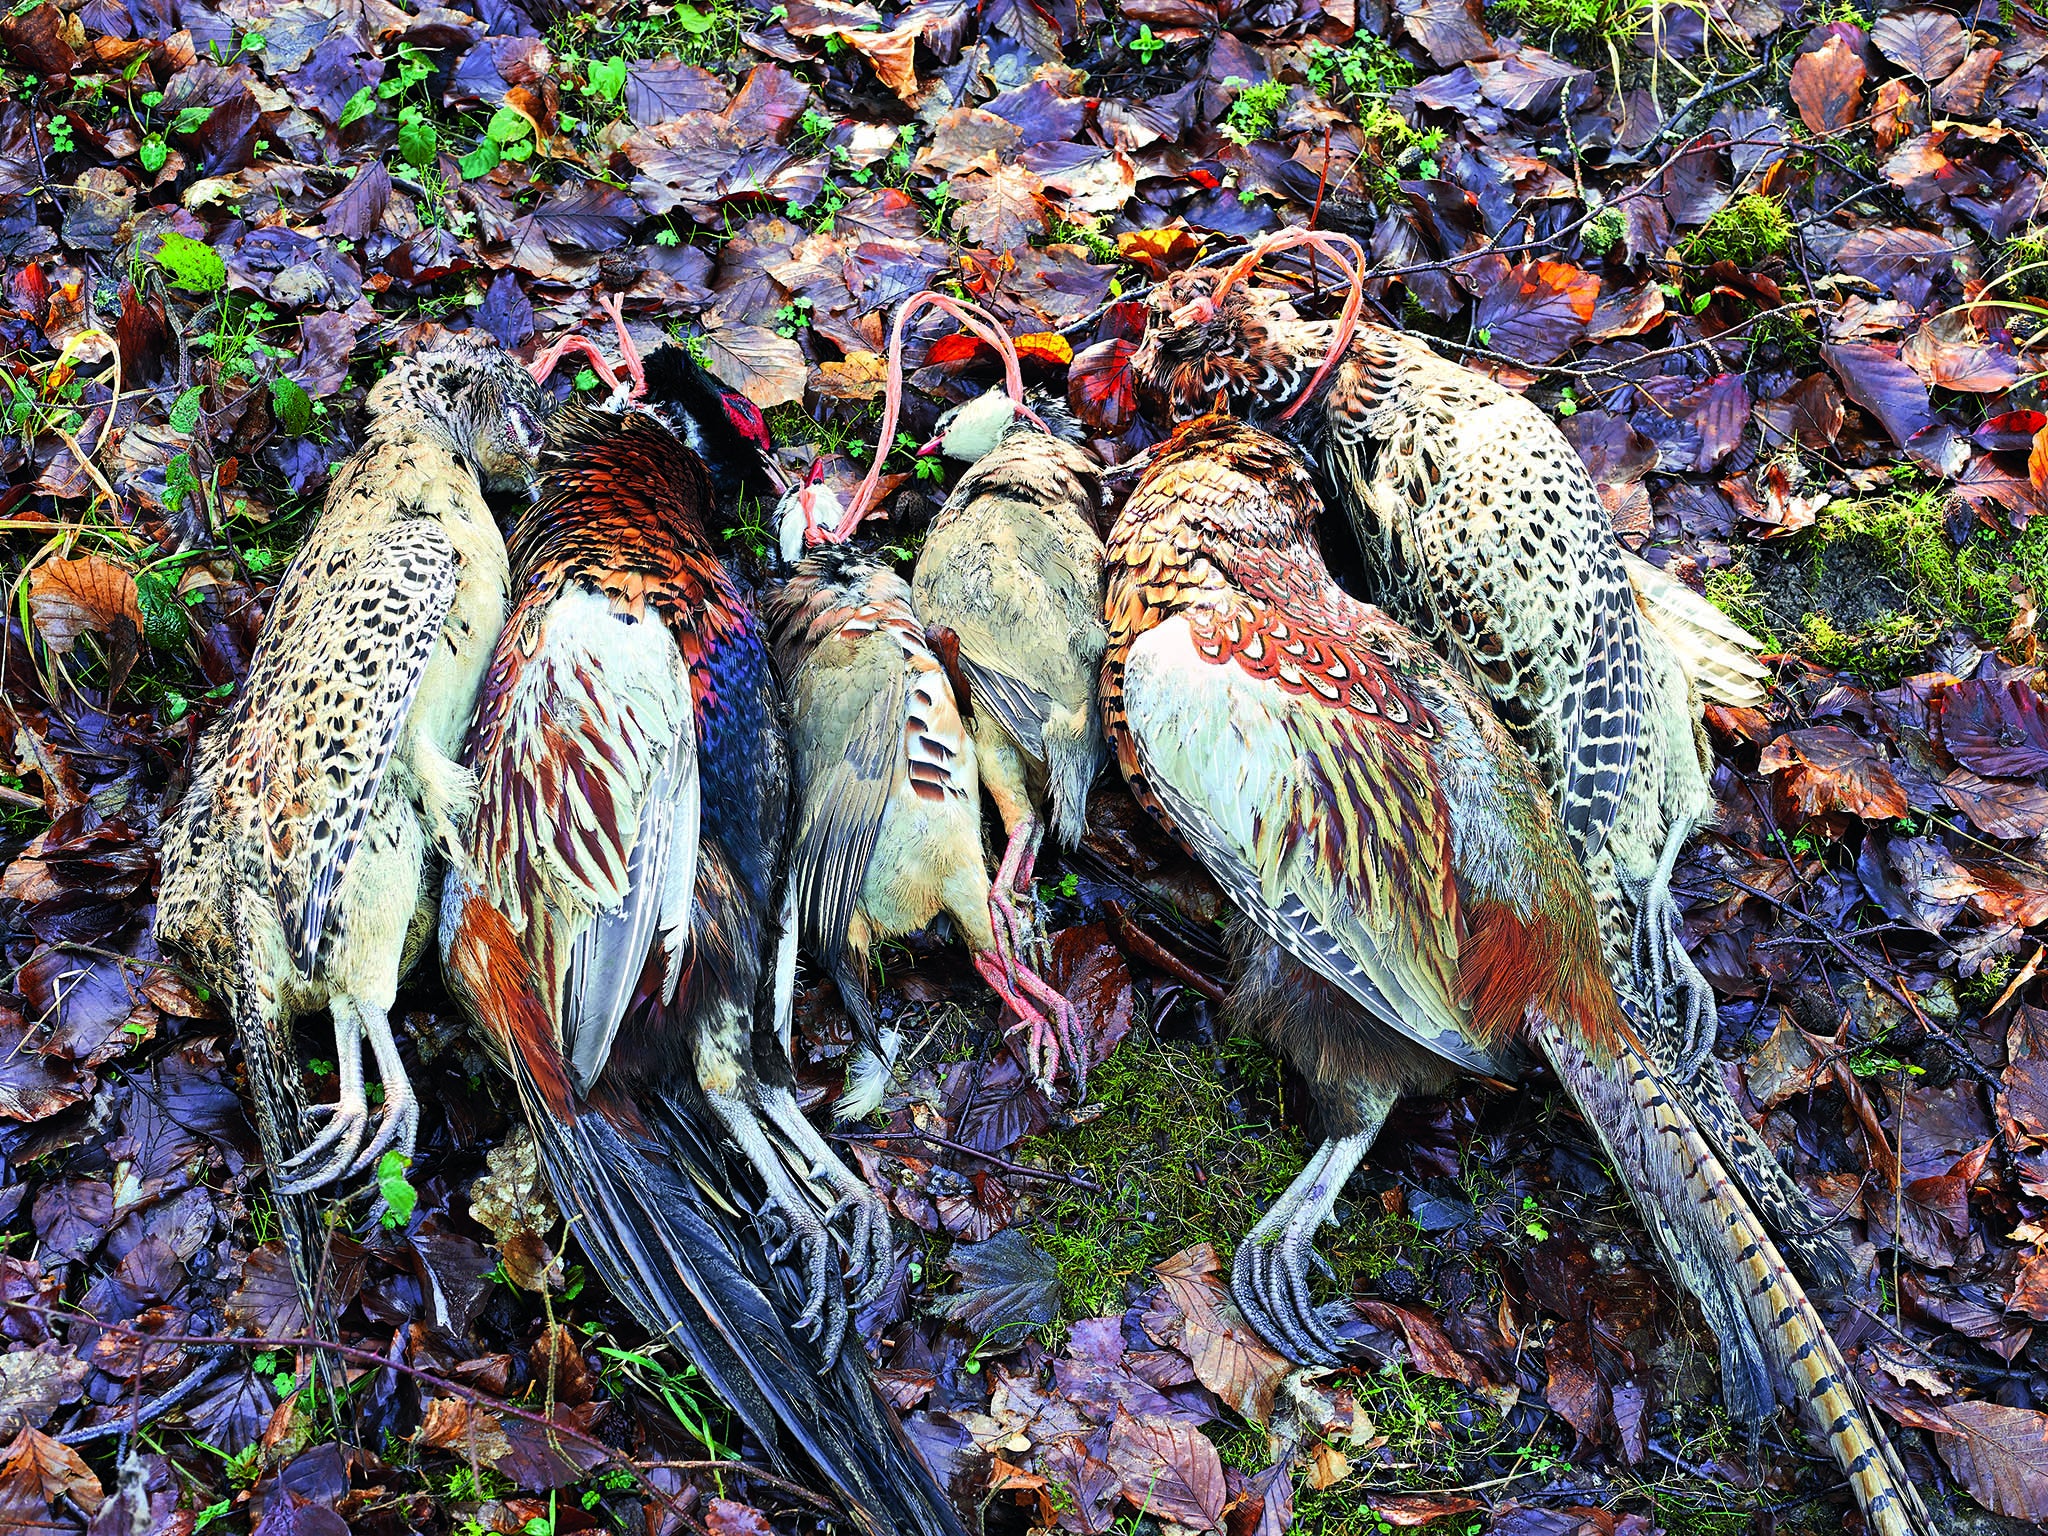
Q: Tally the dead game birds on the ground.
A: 6